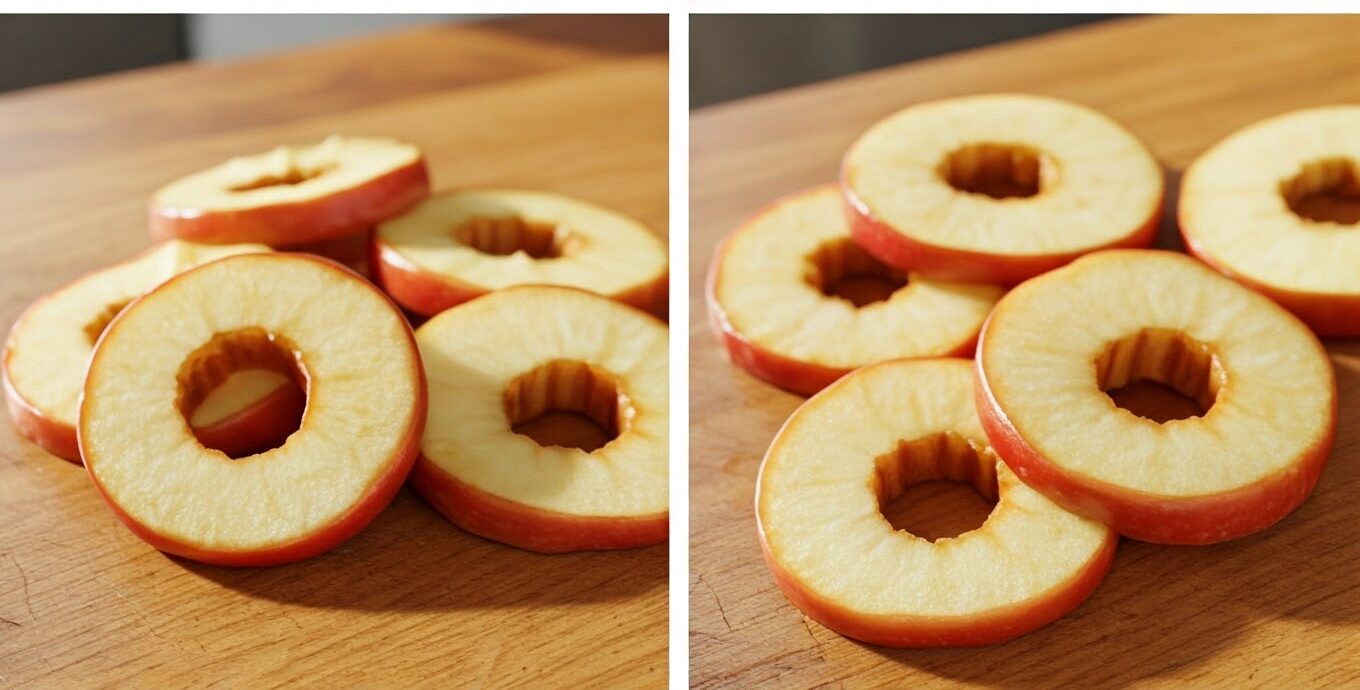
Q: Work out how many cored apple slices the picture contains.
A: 10